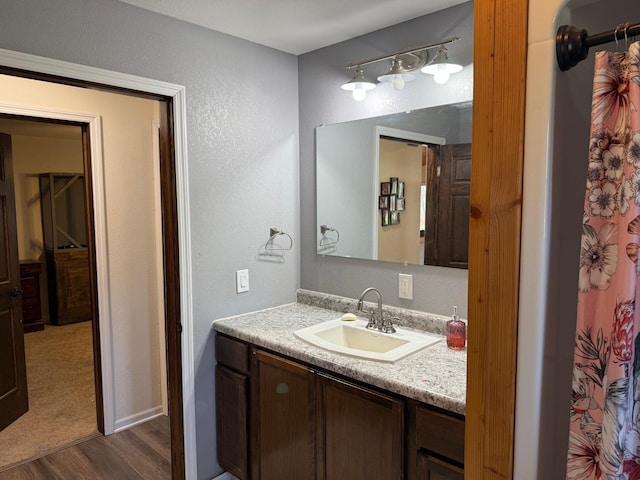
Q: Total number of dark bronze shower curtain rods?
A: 1